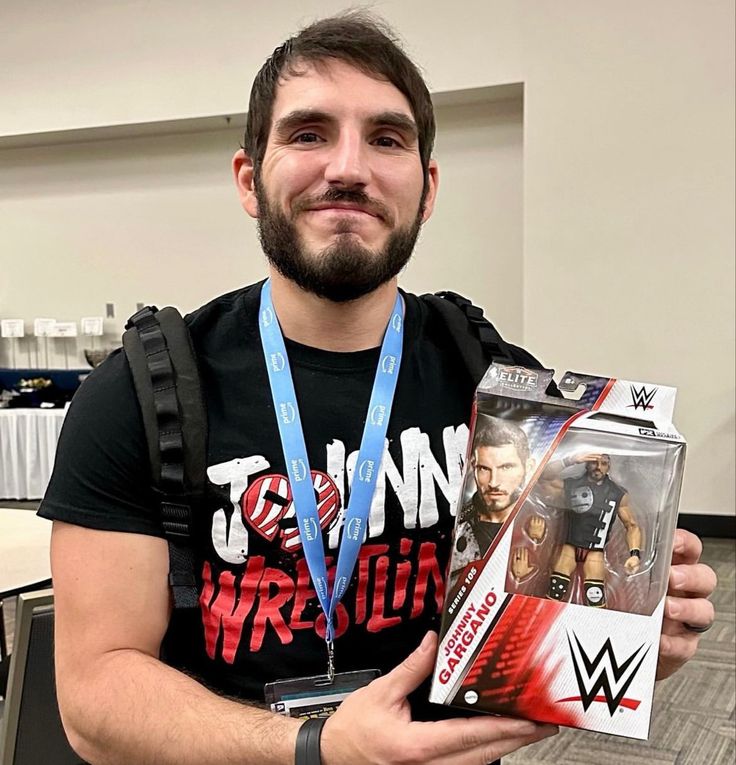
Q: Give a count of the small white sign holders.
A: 4